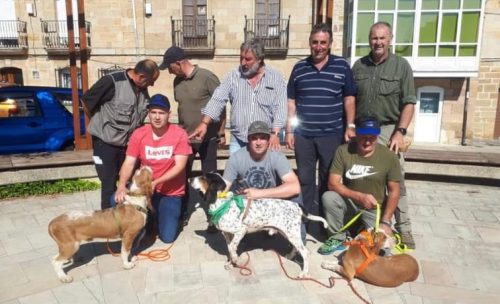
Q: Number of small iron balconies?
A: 4